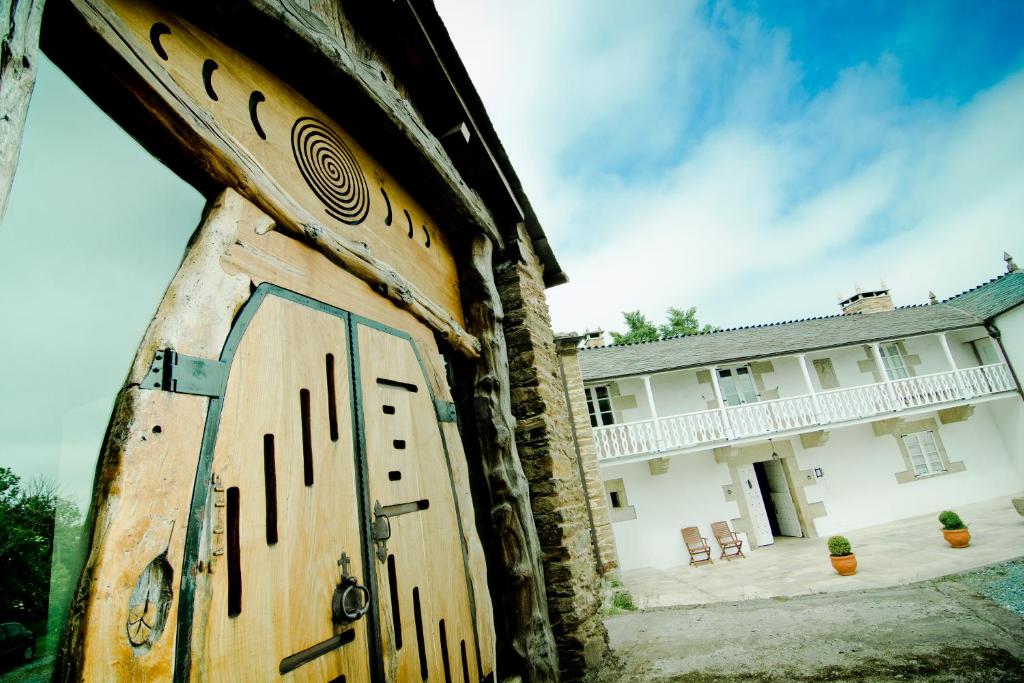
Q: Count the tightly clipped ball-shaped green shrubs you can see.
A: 2